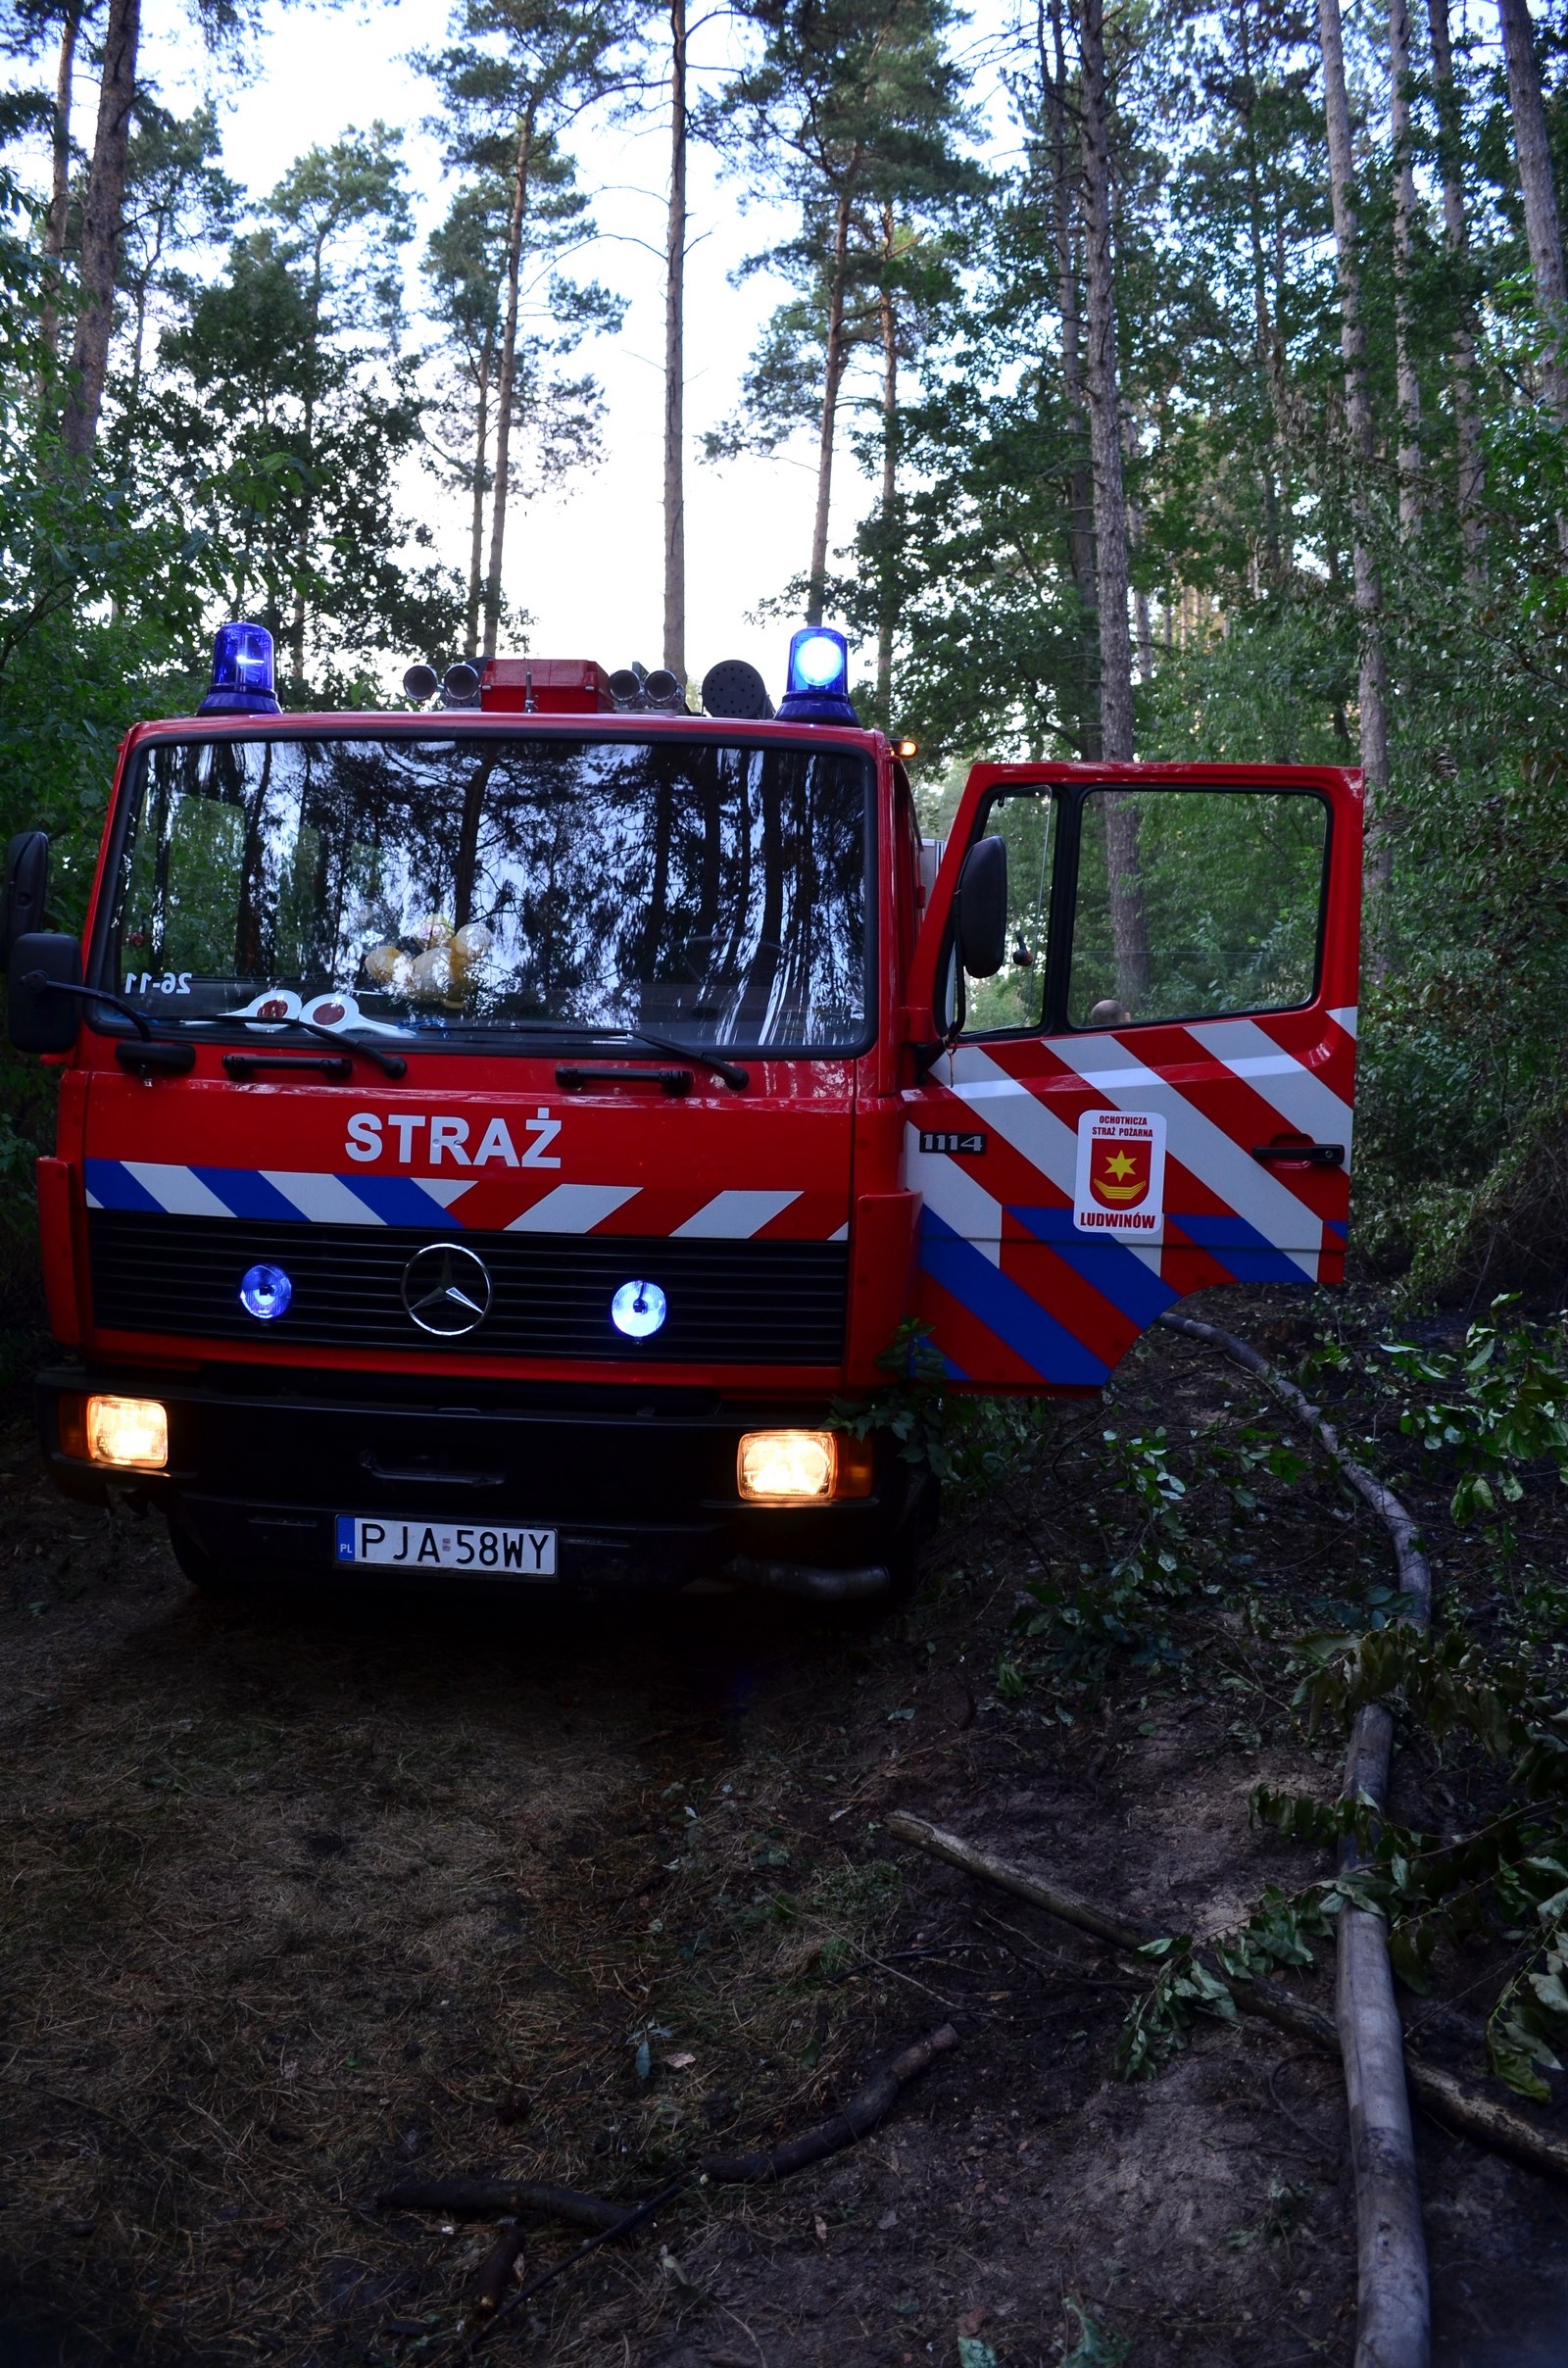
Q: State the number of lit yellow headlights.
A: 2